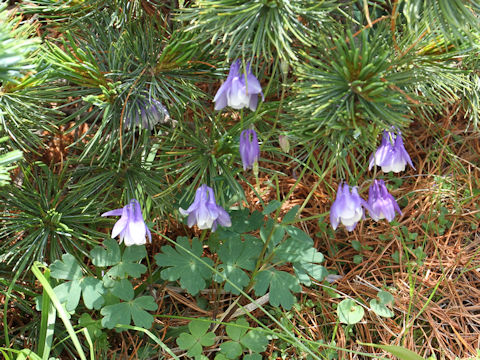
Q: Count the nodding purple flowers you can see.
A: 8